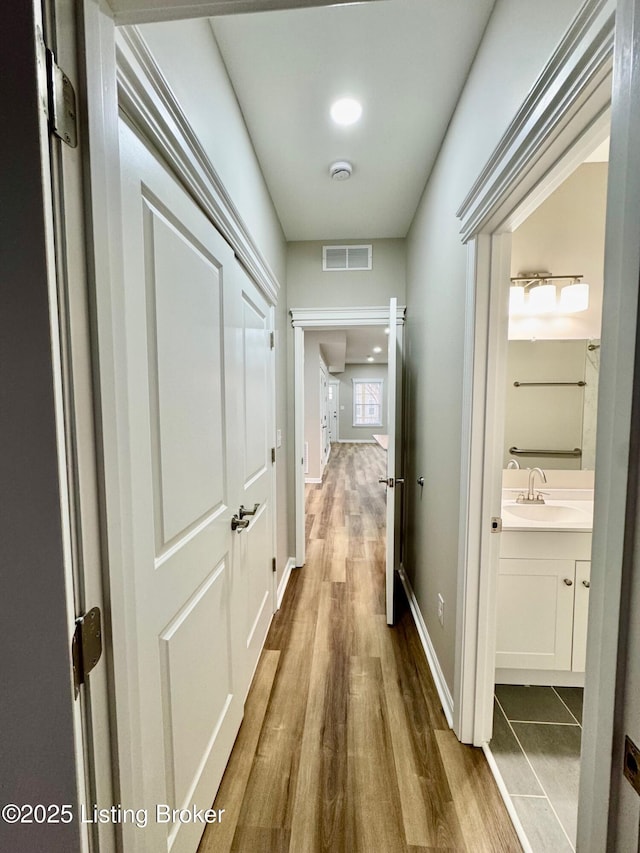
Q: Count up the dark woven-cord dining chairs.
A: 0